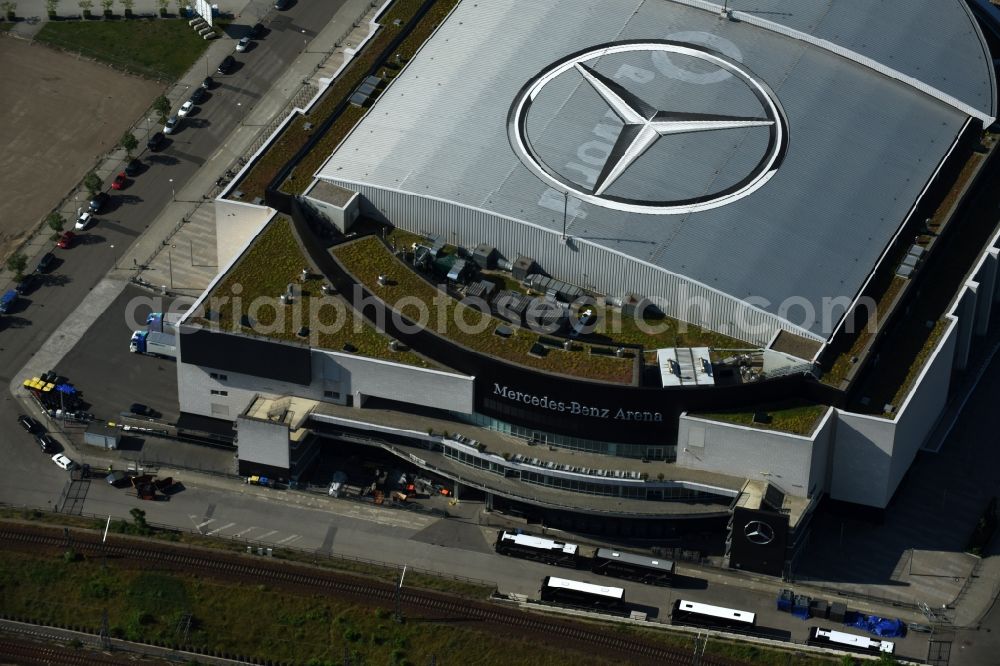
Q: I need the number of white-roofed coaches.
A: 4